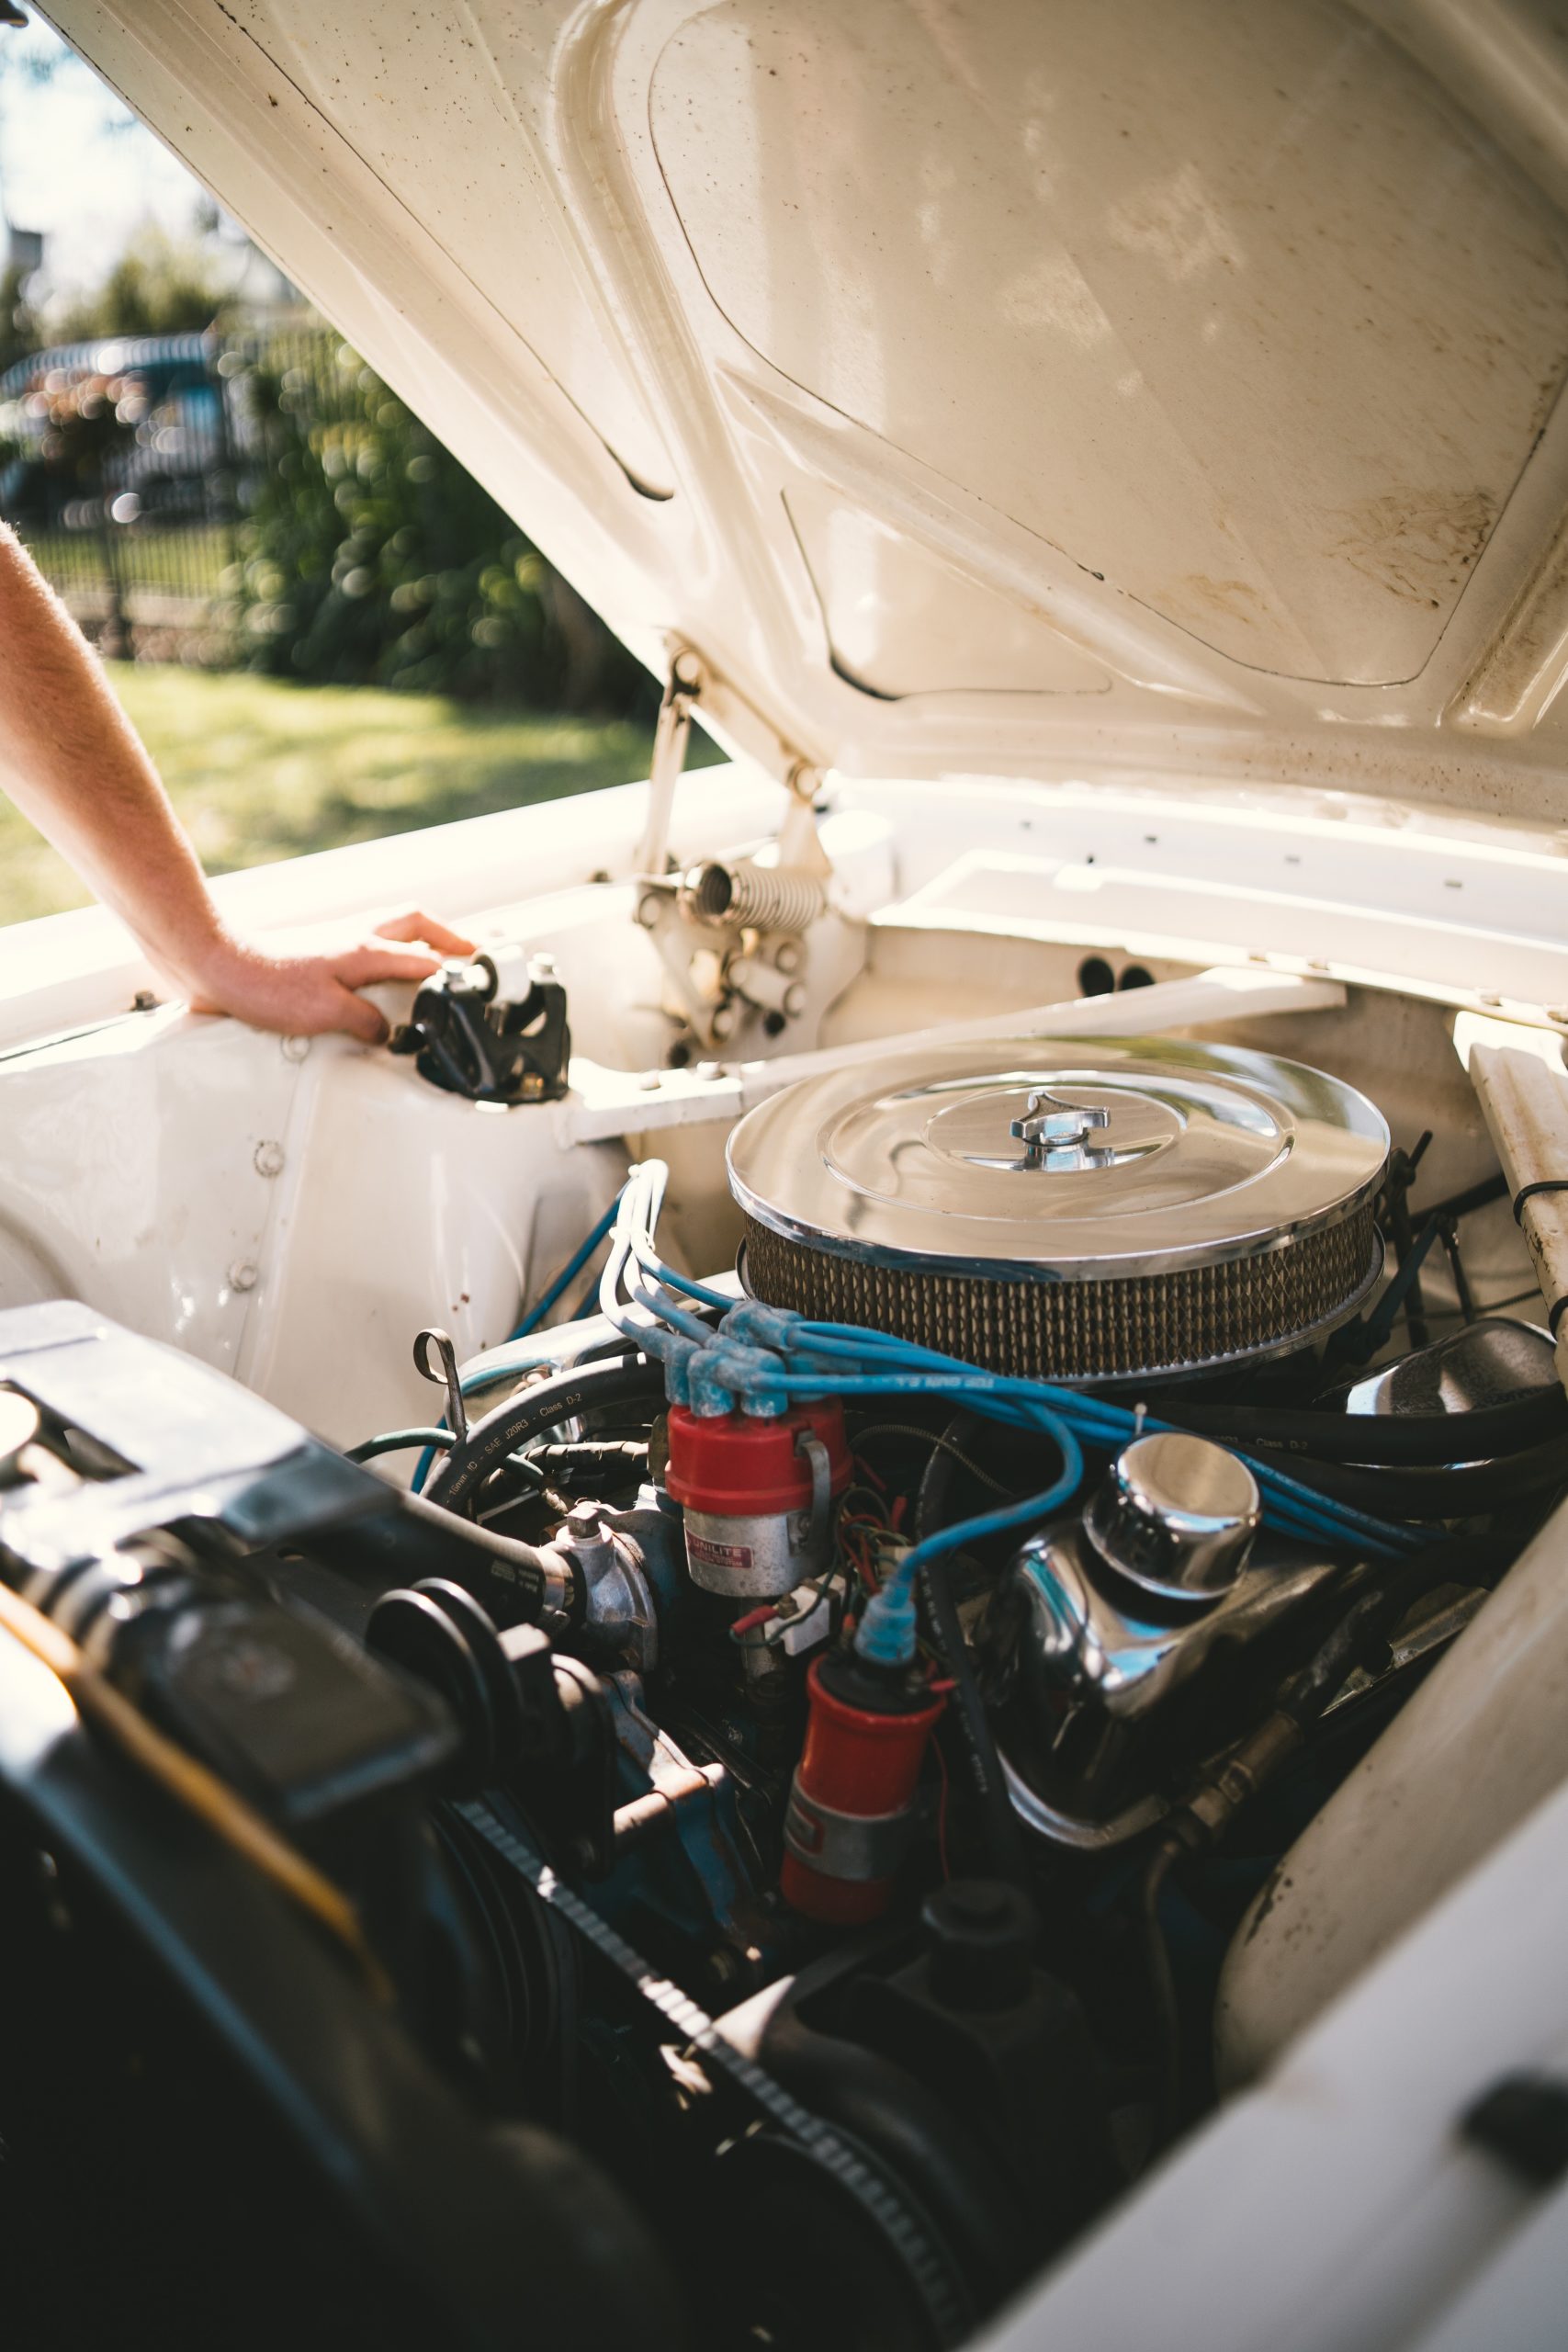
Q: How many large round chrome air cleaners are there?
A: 1